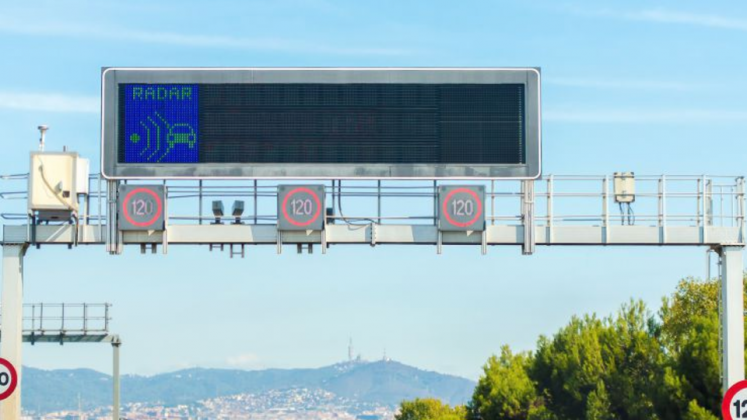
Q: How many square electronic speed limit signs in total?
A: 3